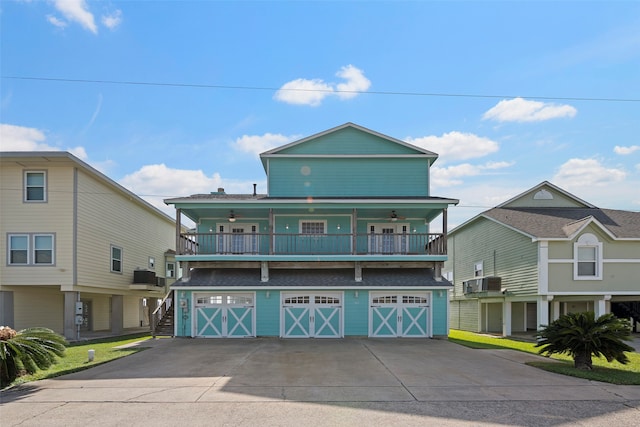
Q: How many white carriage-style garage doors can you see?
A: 3